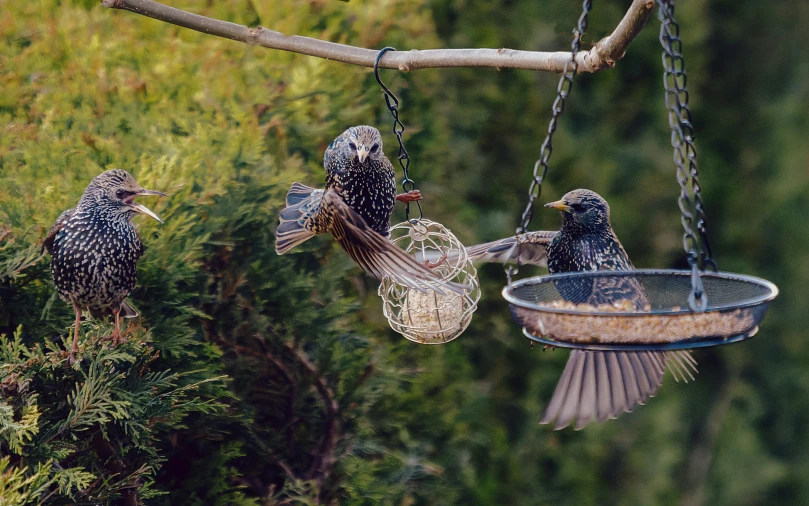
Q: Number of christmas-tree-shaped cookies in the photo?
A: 0